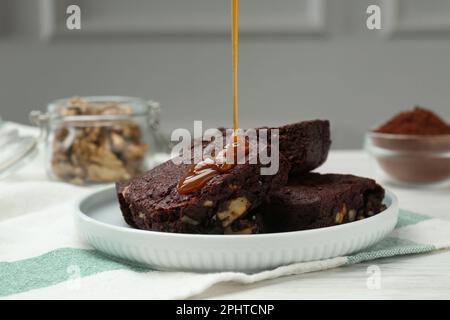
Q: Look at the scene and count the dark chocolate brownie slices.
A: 3